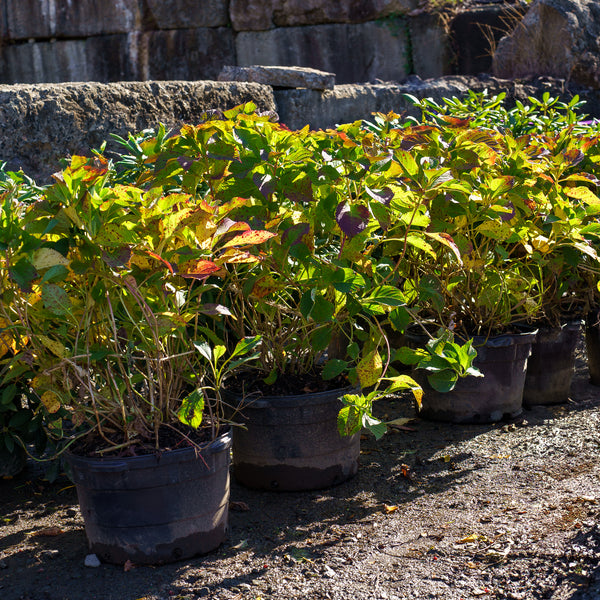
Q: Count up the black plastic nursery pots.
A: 5